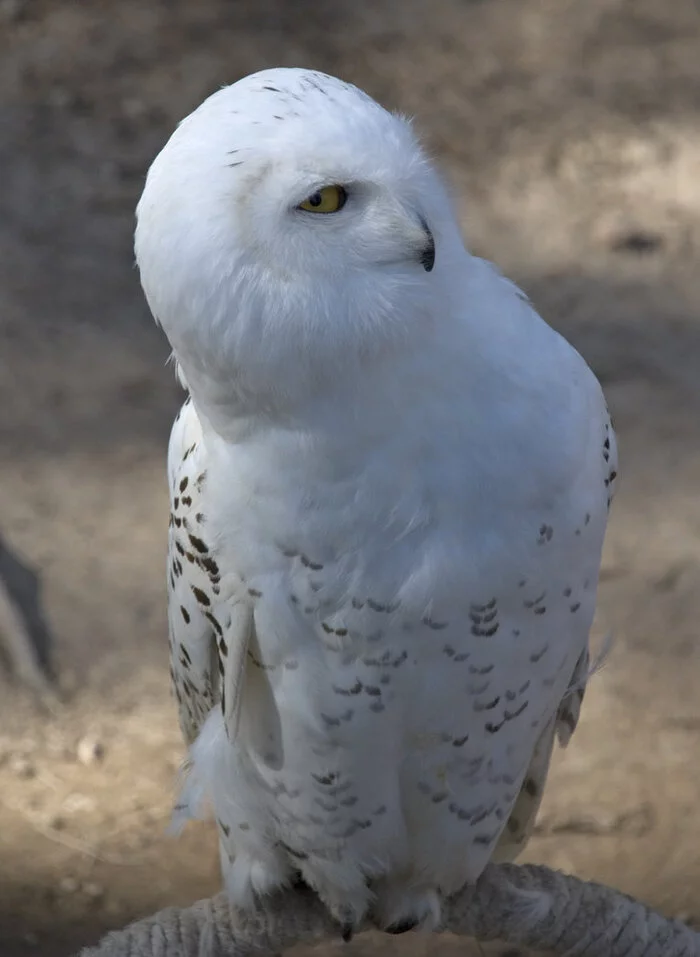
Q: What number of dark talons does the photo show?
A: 2